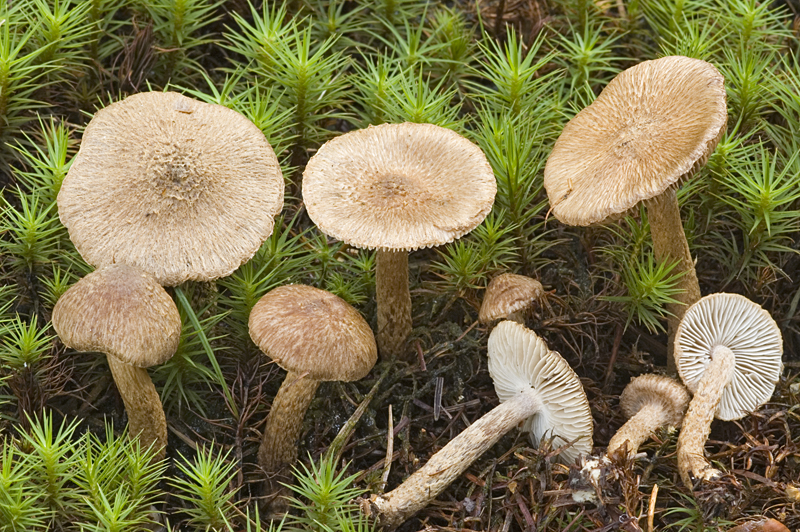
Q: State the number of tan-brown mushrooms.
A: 9